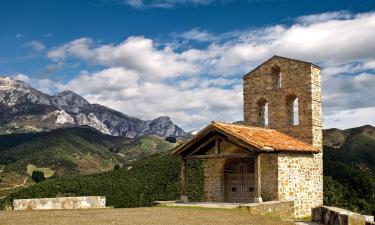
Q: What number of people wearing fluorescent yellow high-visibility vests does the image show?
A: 0